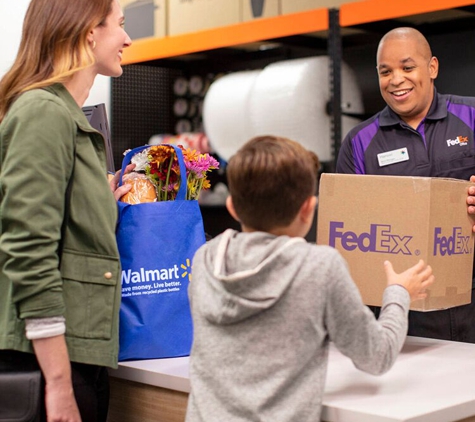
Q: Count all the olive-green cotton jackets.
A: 1